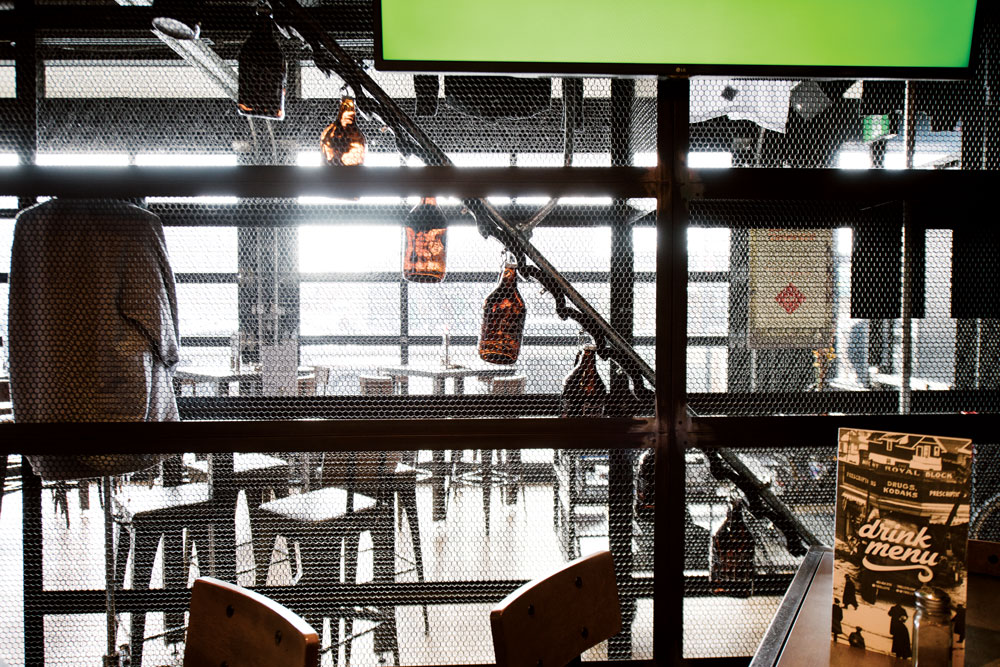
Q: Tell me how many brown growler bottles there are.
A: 7